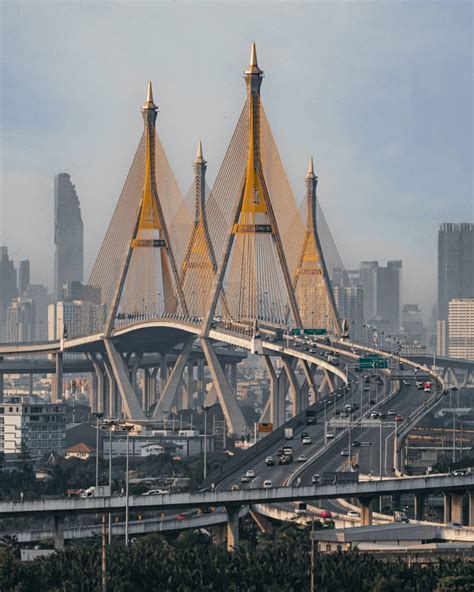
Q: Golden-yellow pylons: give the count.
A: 4